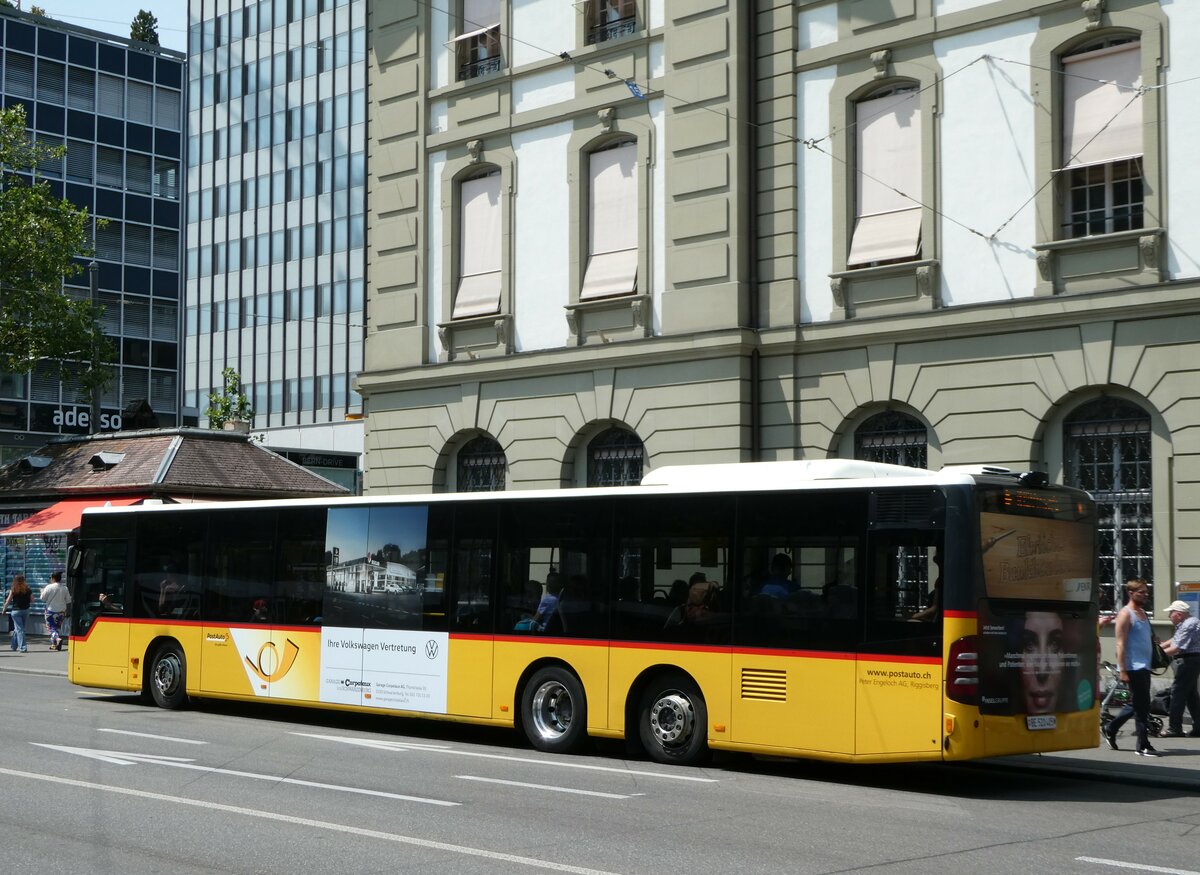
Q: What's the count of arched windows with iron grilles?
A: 4